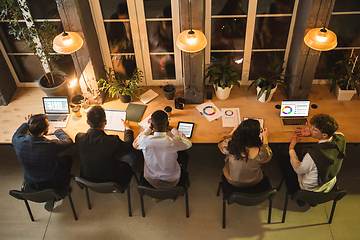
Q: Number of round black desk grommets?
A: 2